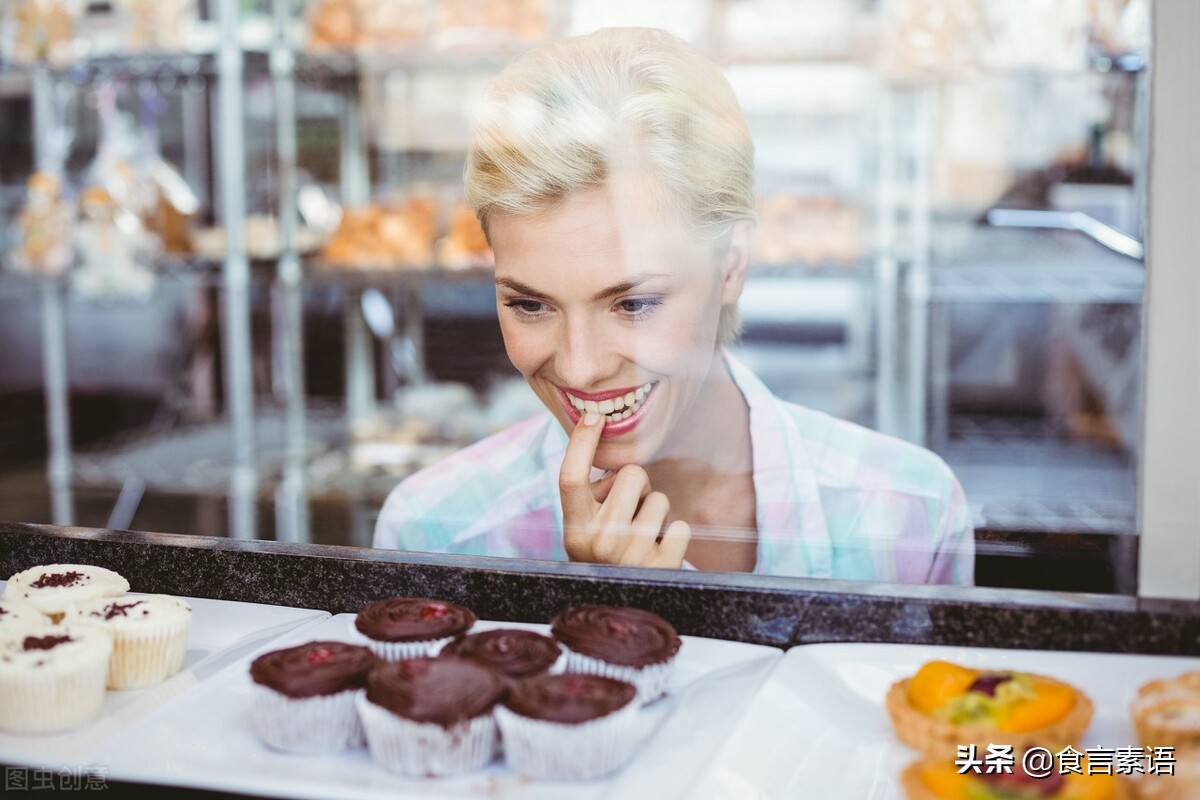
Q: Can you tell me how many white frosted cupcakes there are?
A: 4